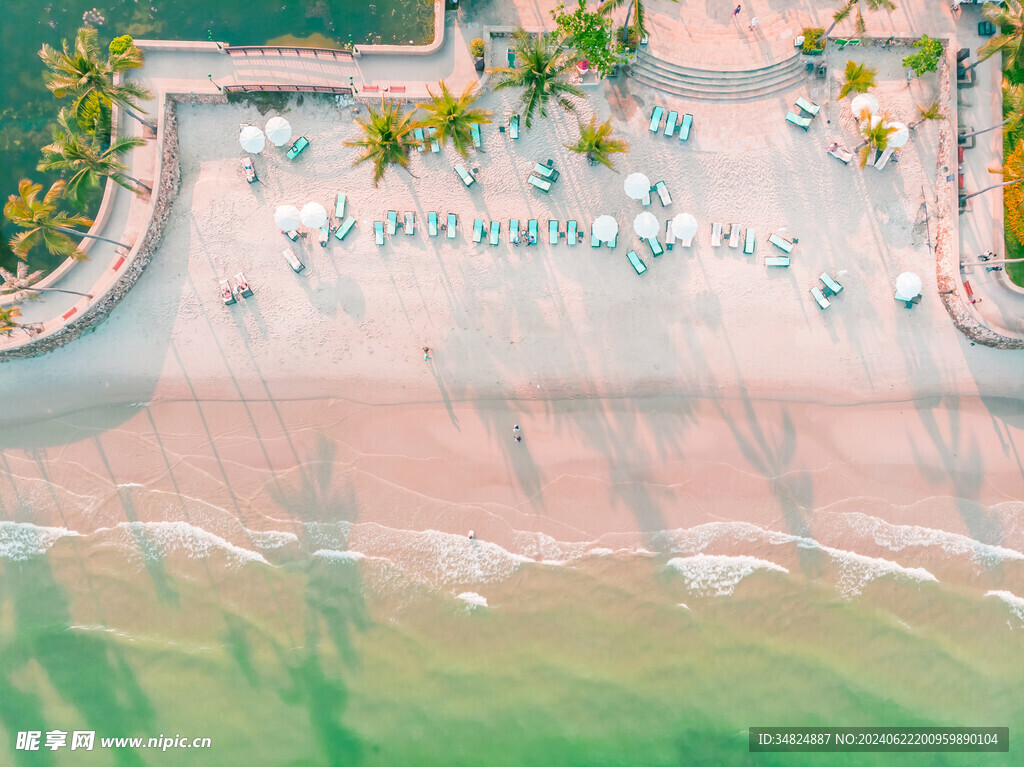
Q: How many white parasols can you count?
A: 11